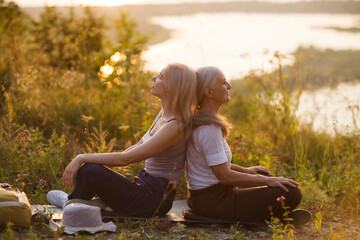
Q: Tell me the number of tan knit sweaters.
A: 0